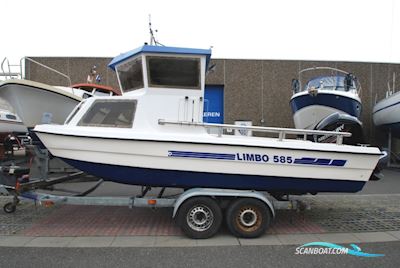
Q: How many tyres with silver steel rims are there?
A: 1